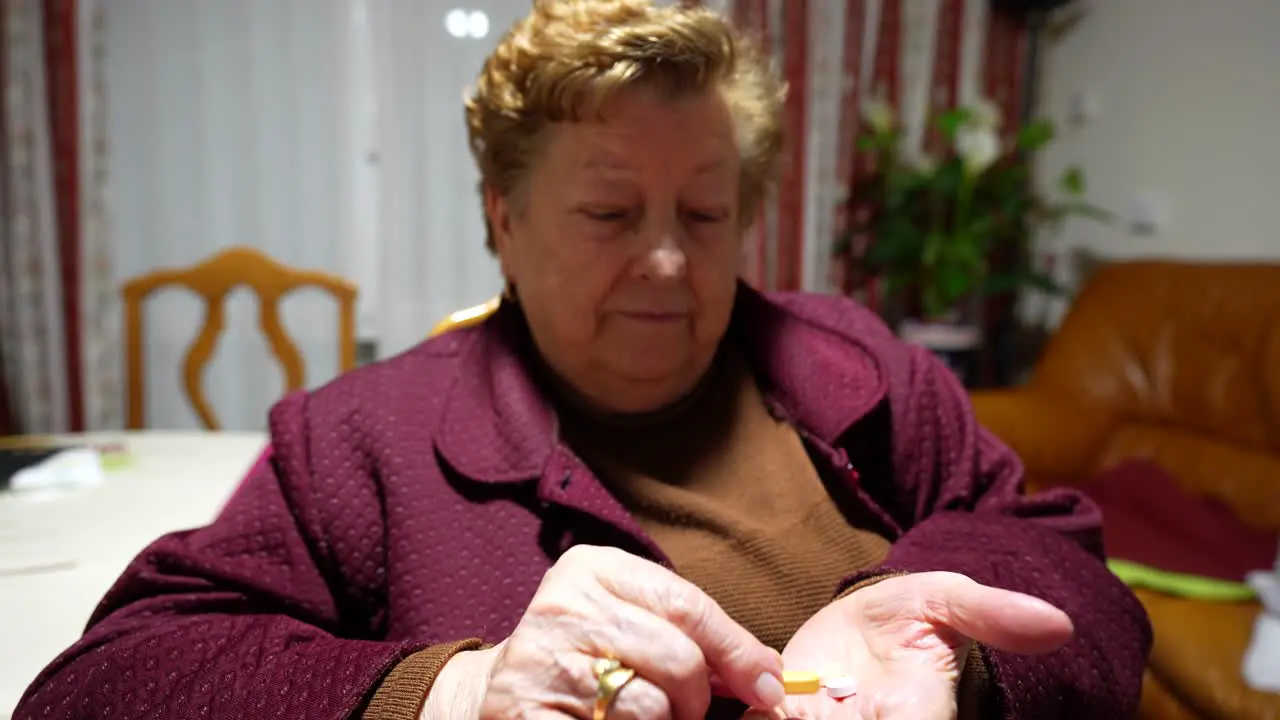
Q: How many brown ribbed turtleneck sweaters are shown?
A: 1